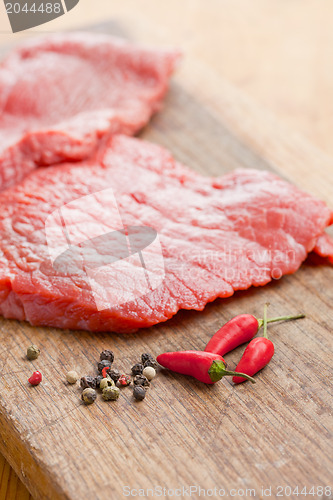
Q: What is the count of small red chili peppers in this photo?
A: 3